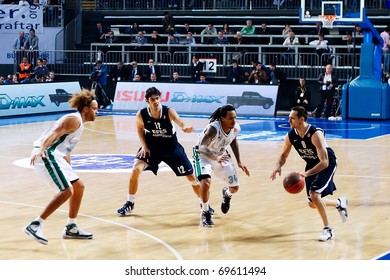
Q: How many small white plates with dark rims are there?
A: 0